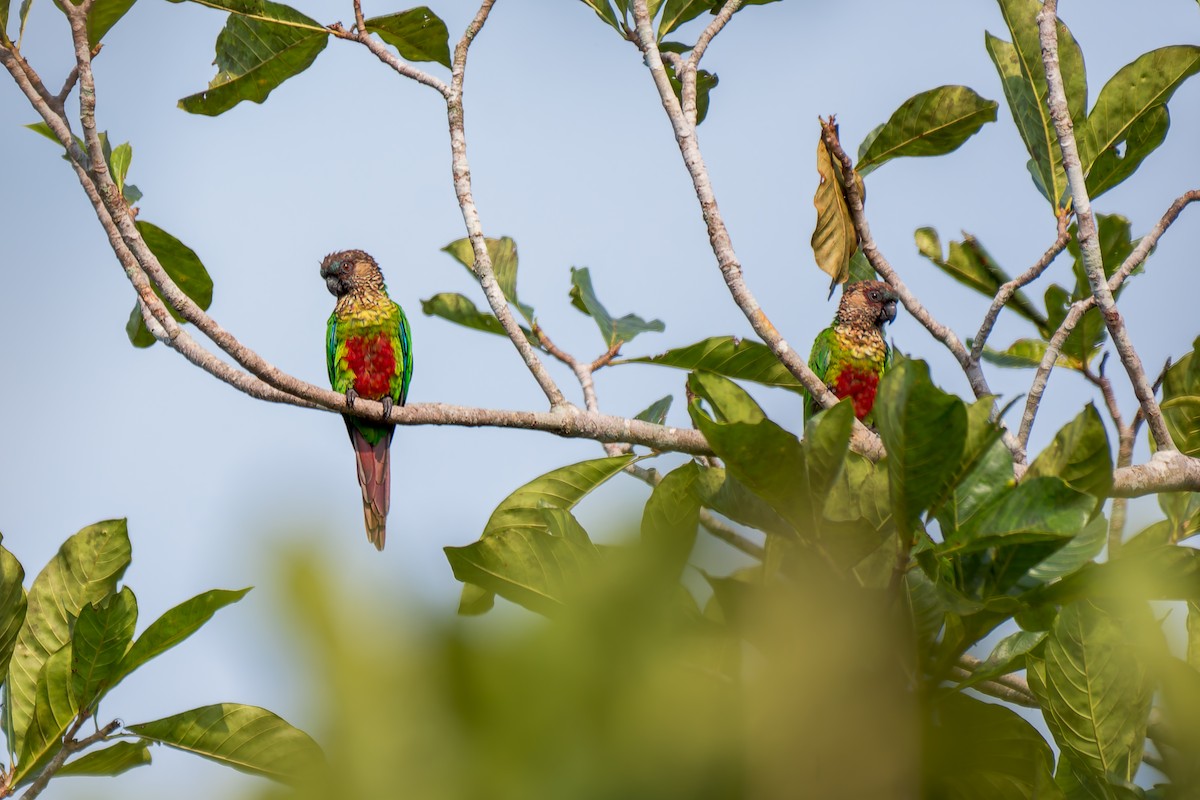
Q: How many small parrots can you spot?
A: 2